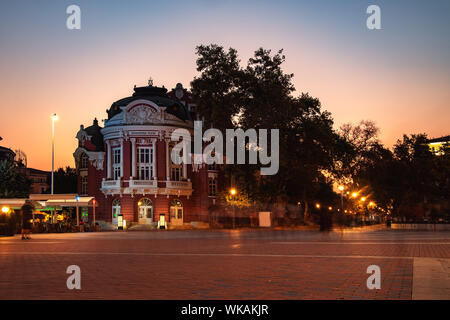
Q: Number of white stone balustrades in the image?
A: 3